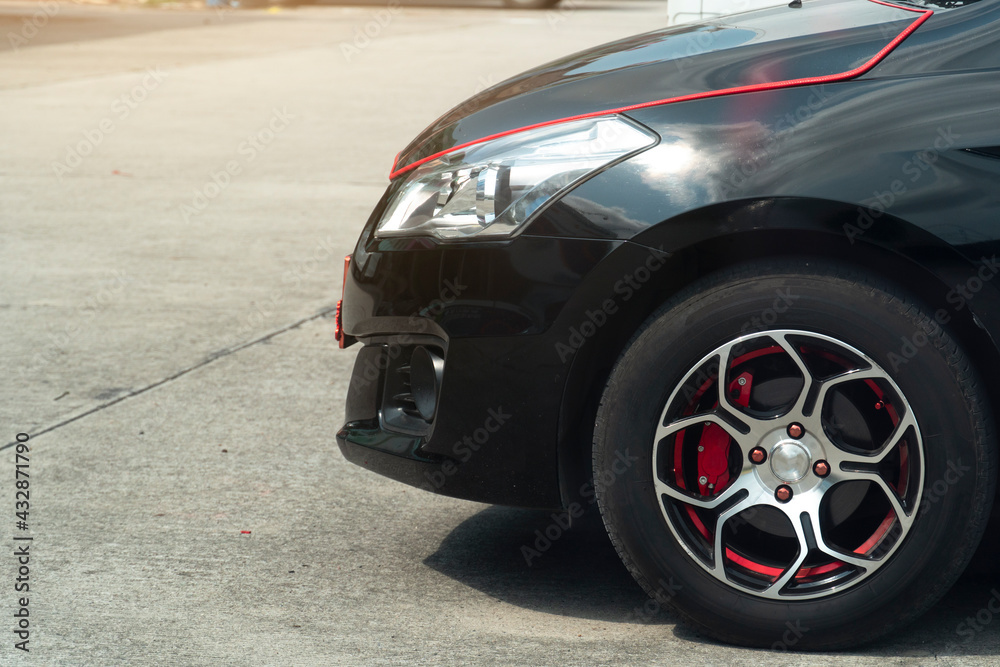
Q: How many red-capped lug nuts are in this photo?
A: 4